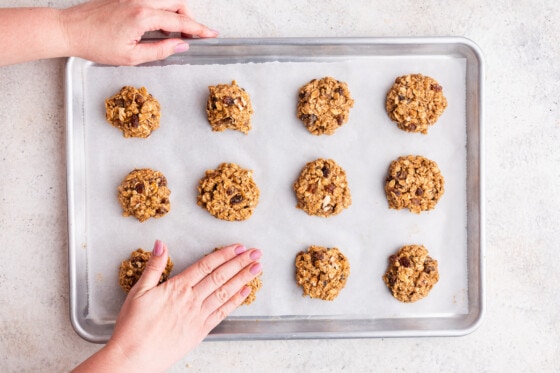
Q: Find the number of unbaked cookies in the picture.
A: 12